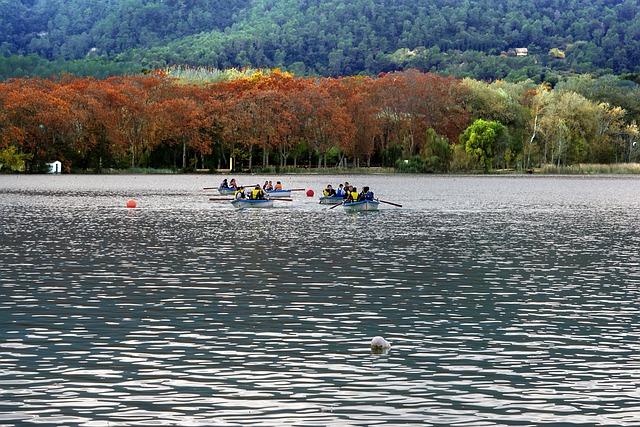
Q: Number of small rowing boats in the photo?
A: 5